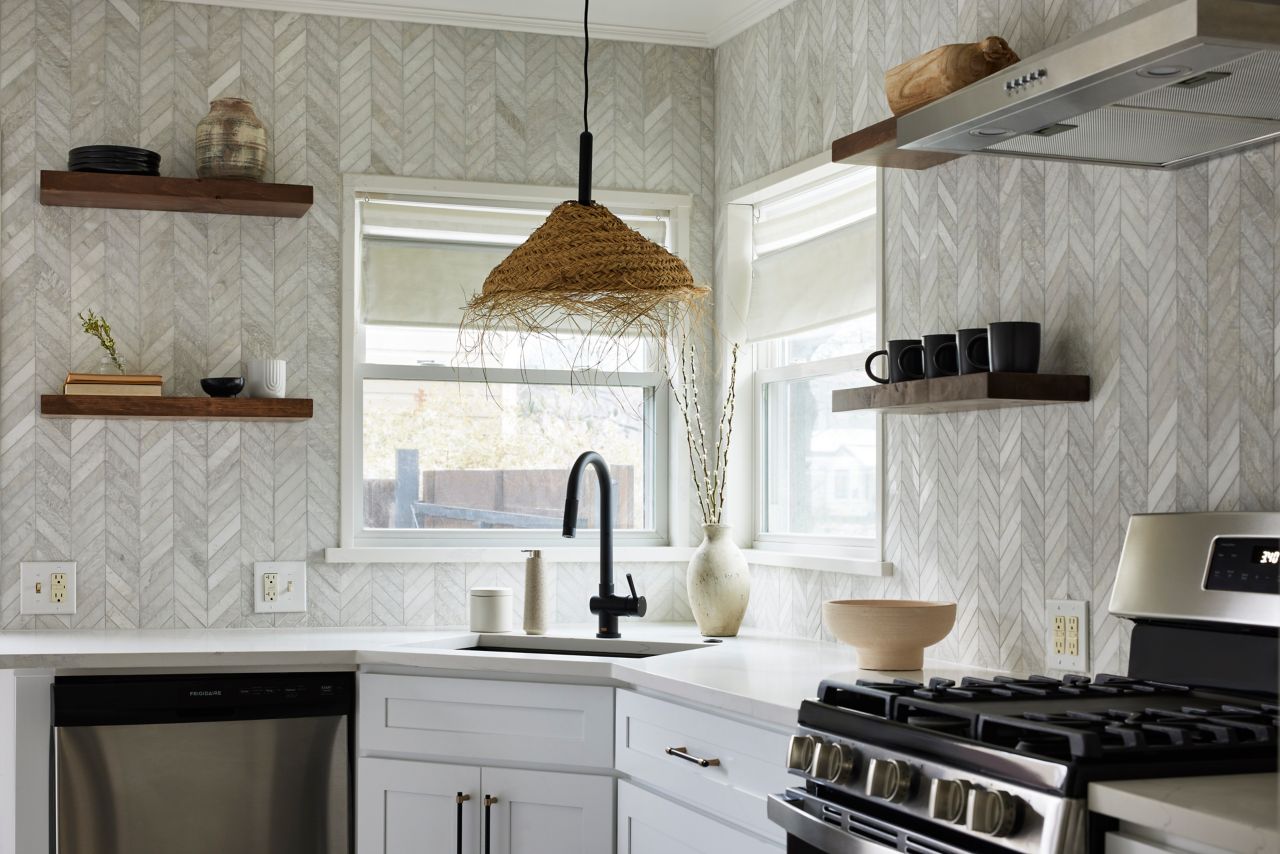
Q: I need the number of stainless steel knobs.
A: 5